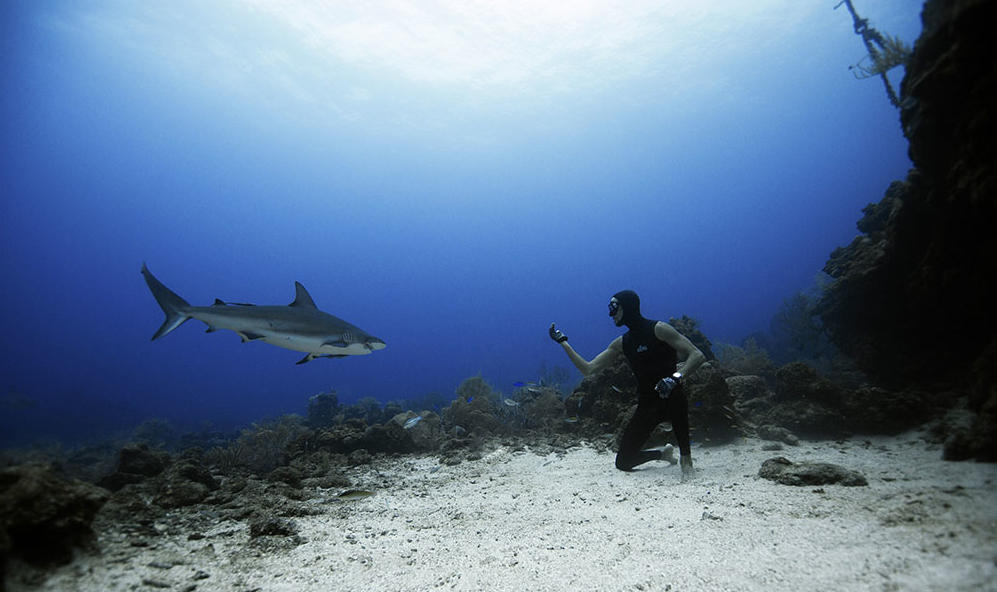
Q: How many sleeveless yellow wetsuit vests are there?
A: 0